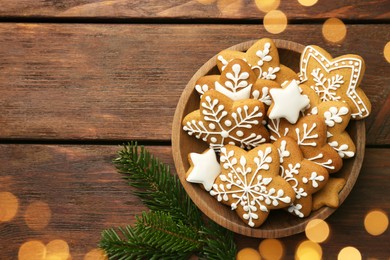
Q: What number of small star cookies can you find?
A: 3